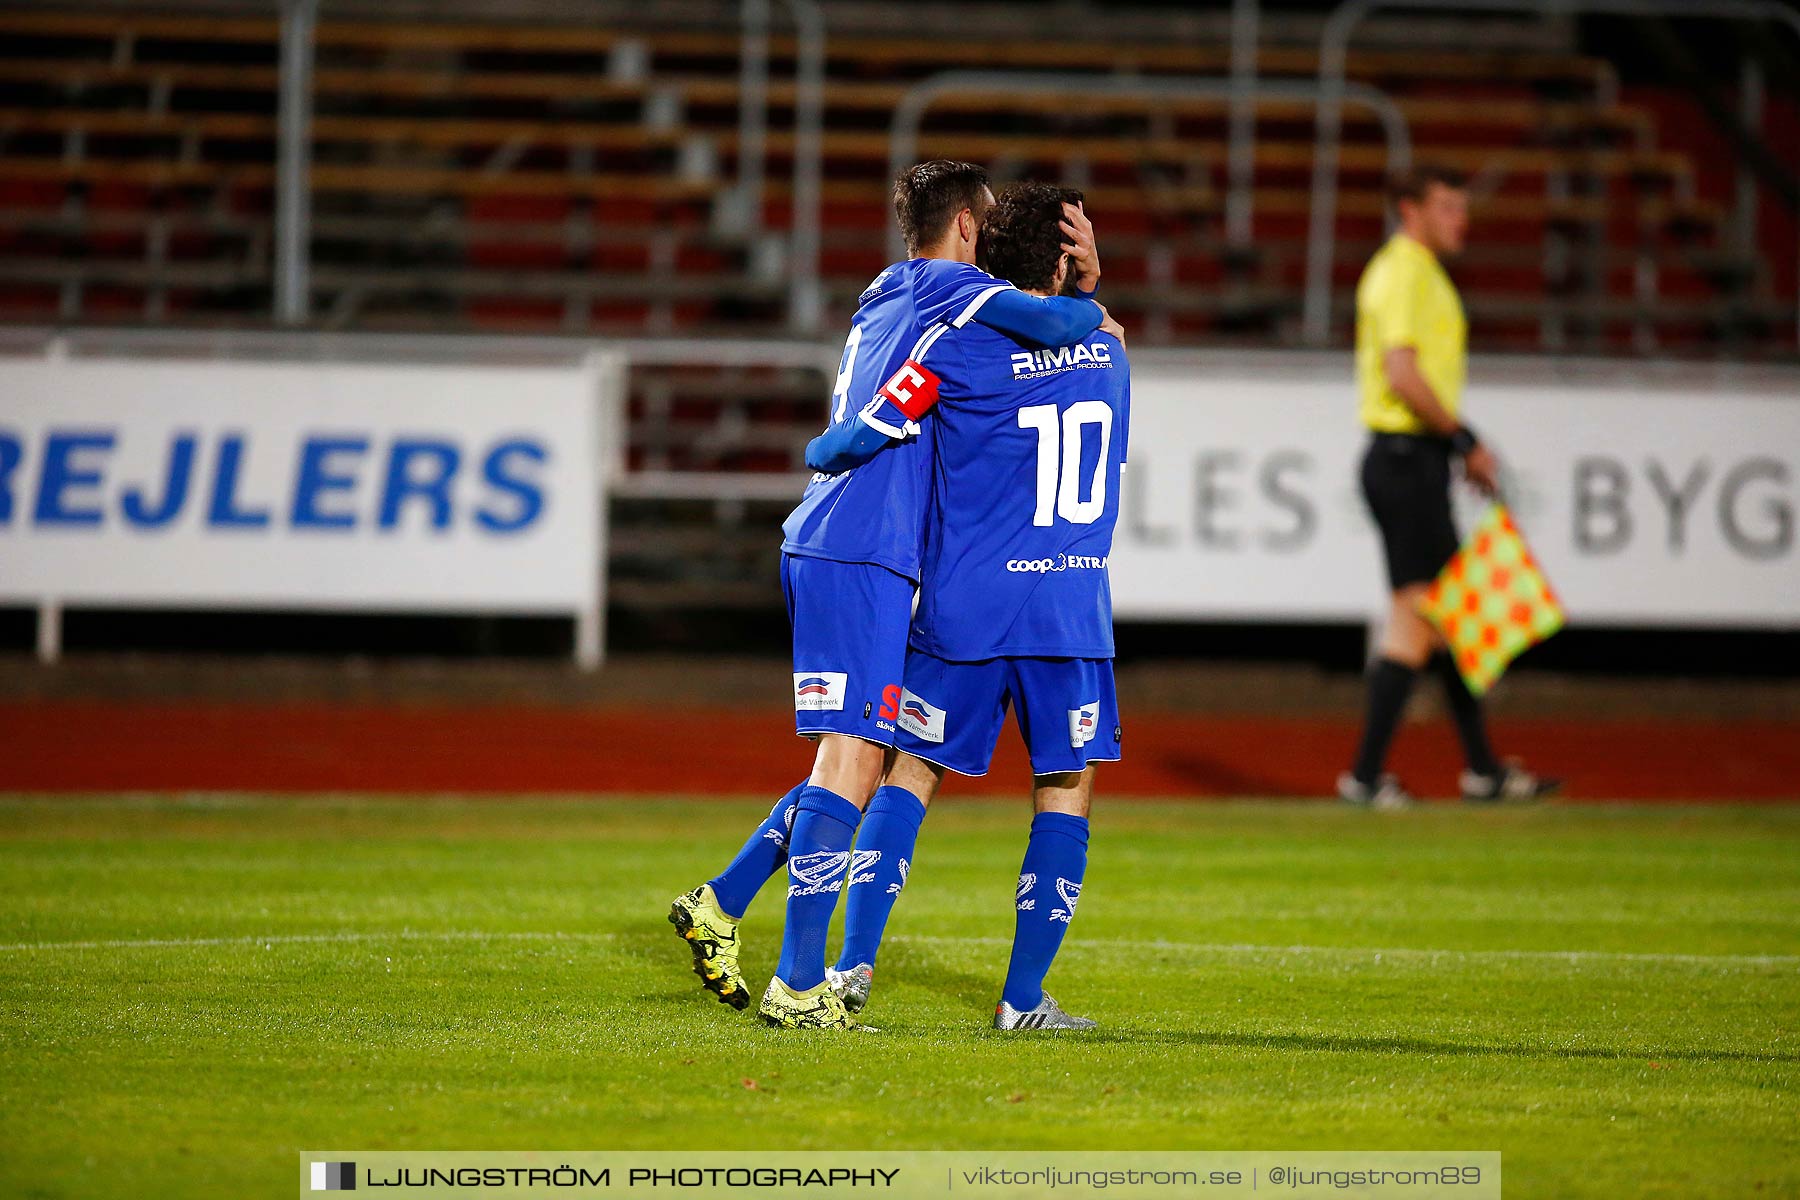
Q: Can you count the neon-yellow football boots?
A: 2